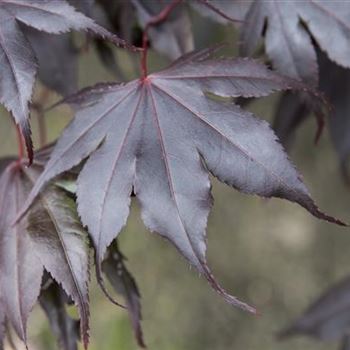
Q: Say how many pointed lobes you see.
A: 7